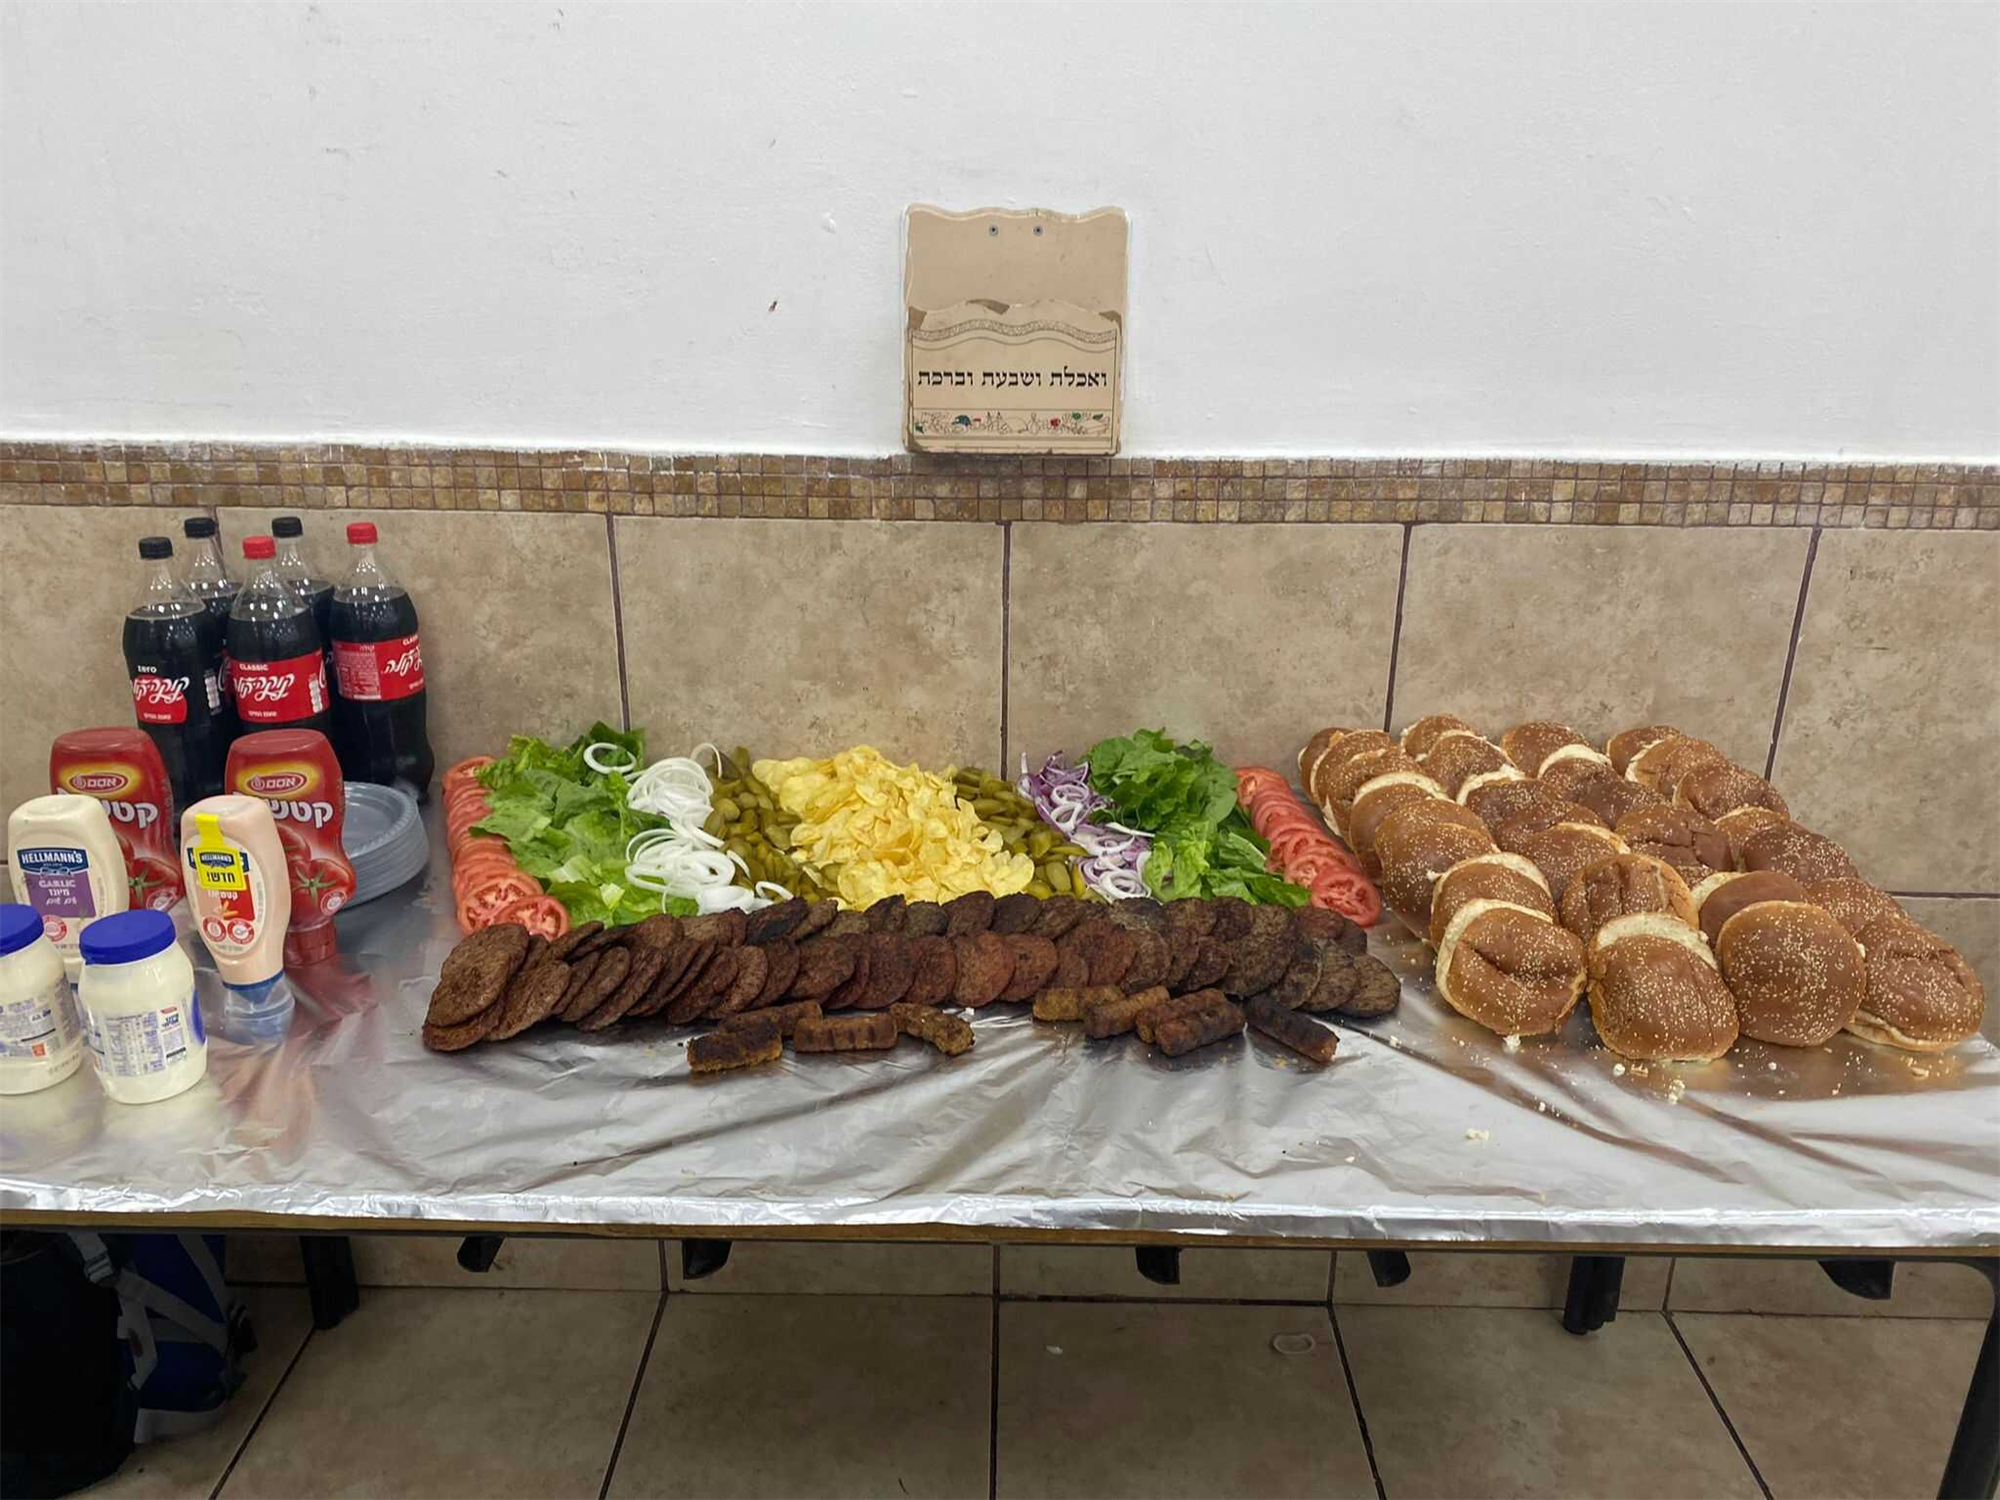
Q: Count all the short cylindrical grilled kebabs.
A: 9